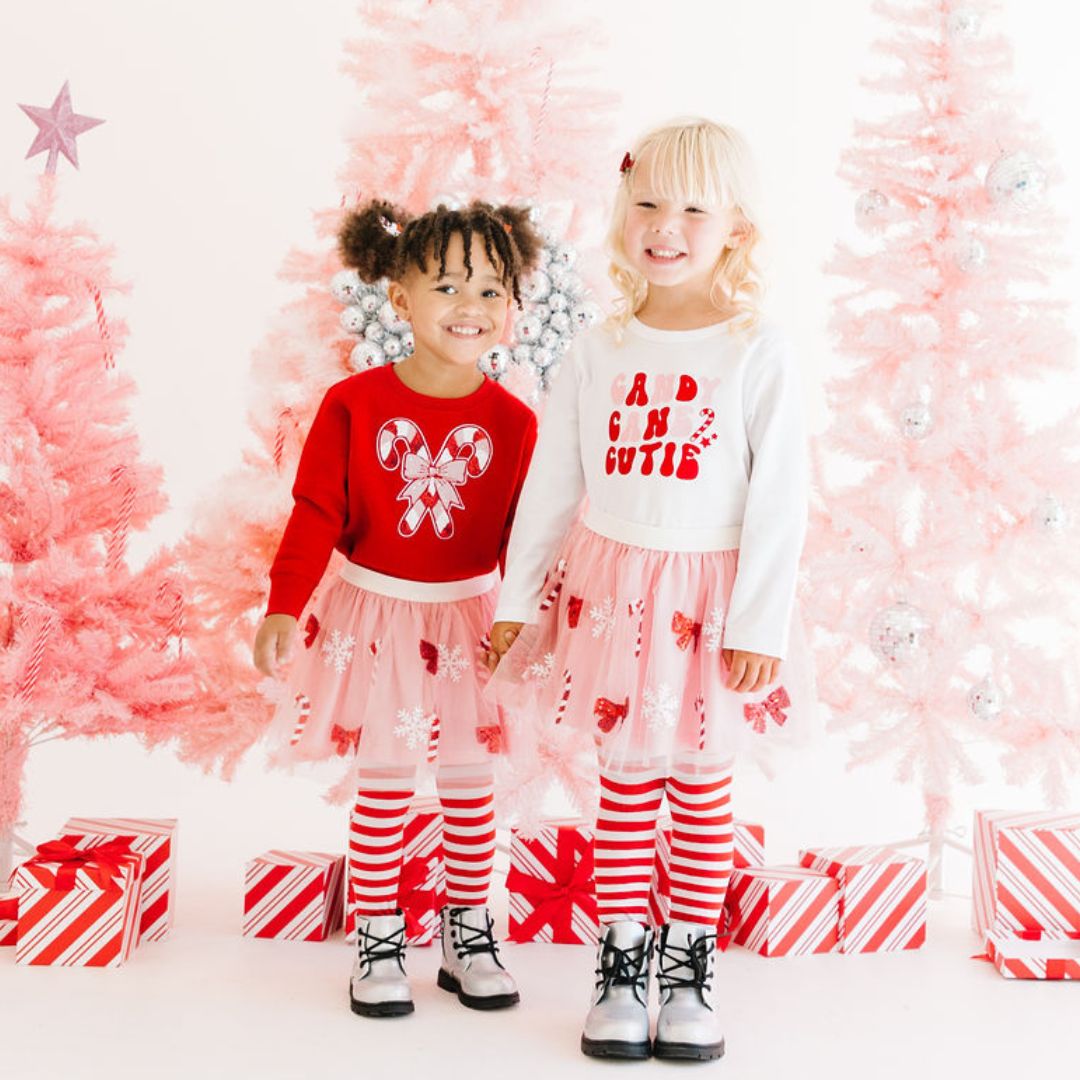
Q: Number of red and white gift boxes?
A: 11